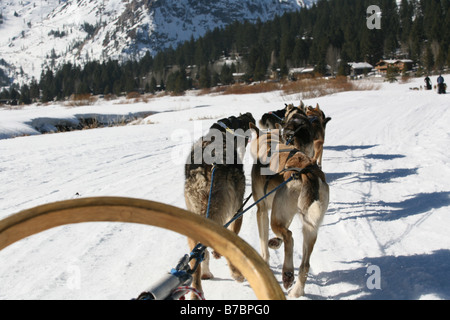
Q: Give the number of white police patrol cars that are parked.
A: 0